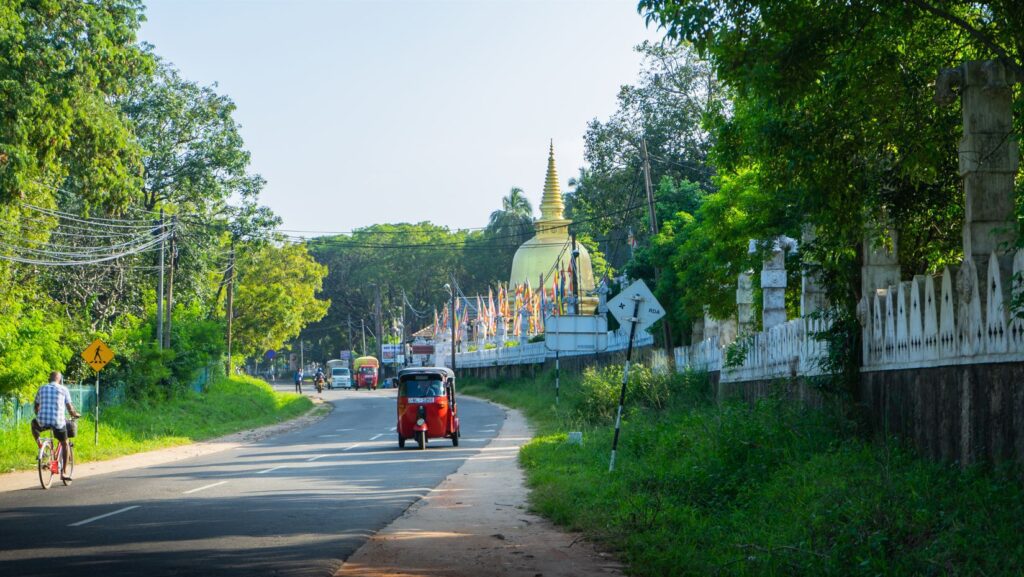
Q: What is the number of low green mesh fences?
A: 1